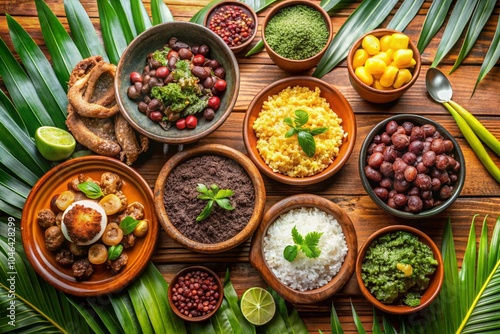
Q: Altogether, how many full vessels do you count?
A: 11